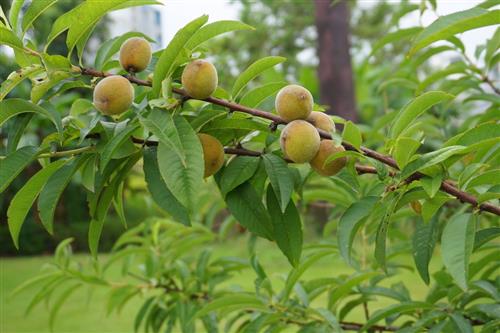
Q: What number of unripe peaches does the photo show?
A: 8